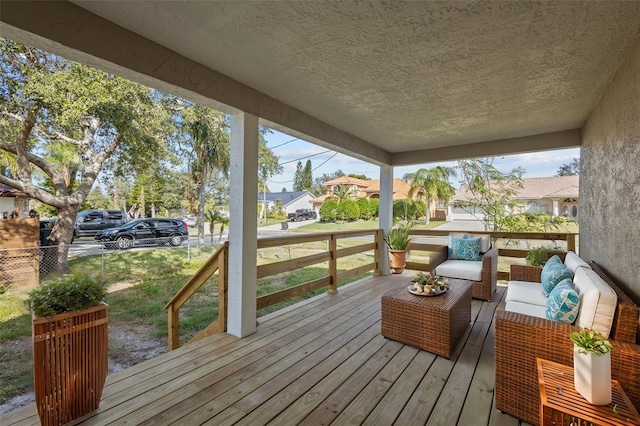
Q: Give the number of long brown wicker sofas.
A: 1